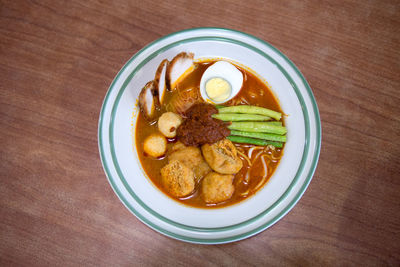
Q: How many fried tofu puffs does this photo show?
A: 4